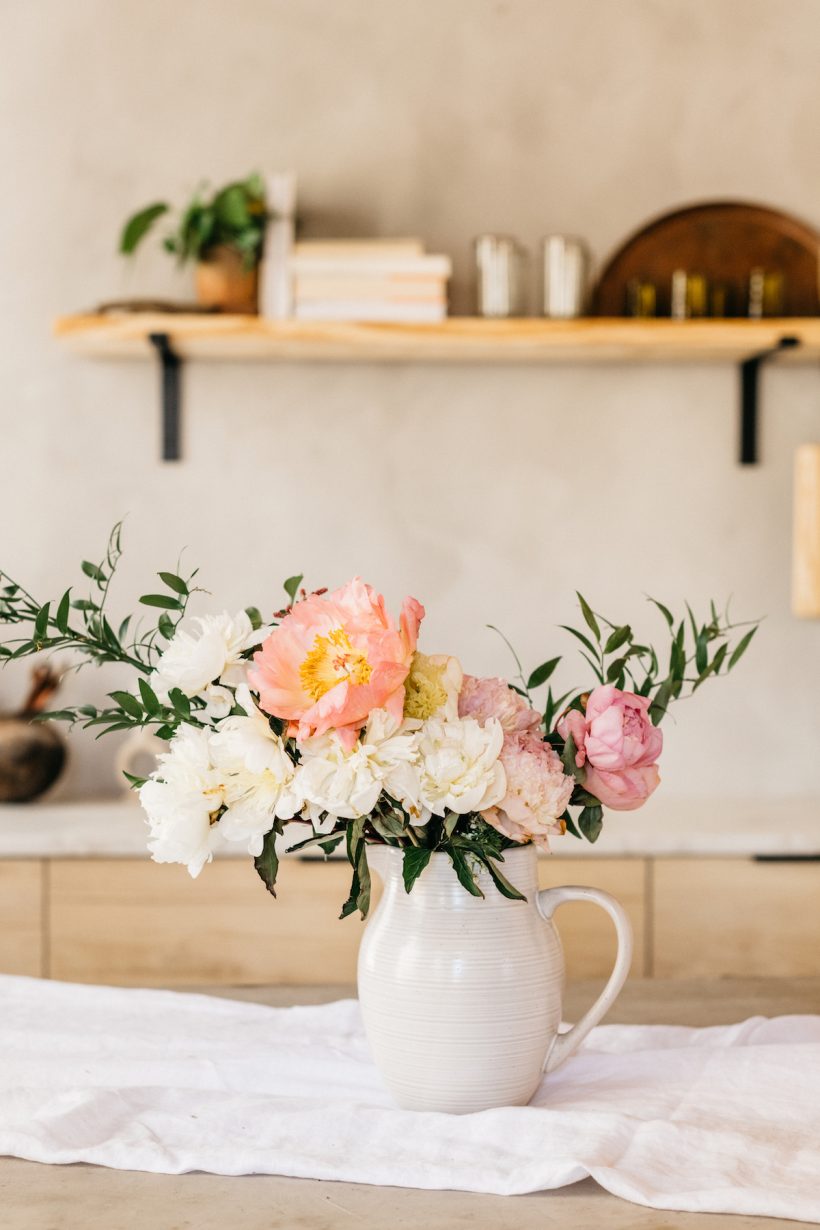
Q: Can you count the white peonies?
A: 5